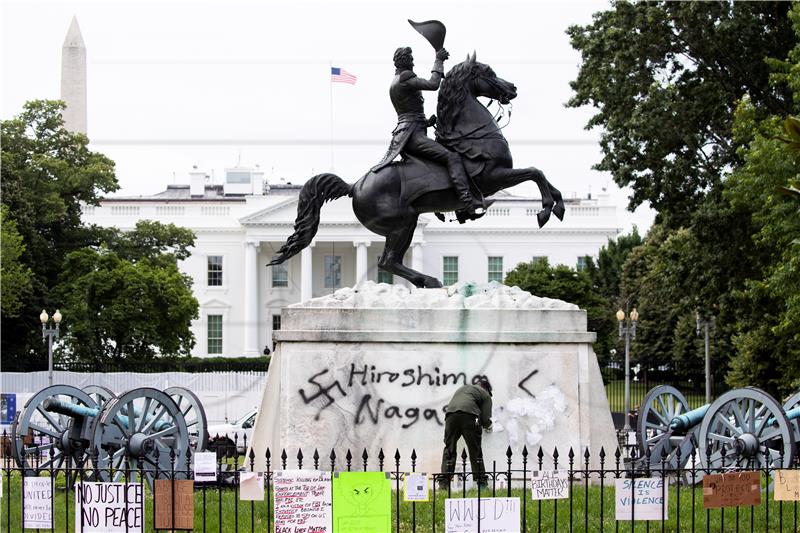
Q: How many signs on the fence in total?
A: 13